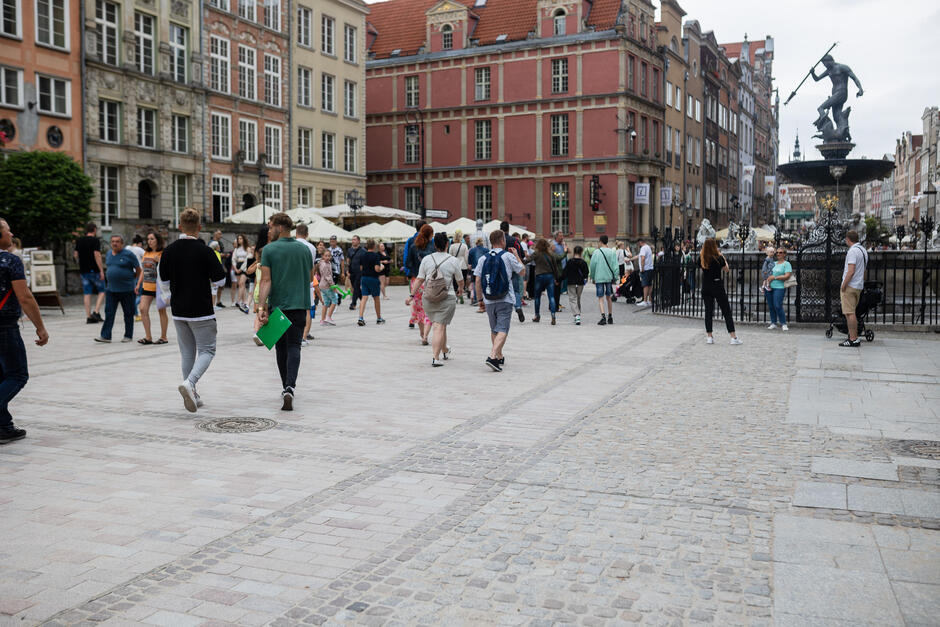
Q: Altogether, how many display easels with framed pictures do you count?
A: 1